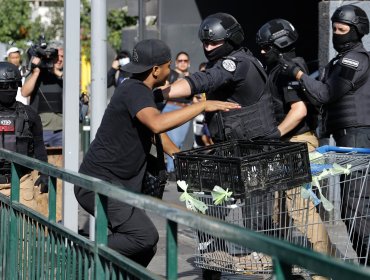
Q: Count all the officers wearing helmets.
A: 4